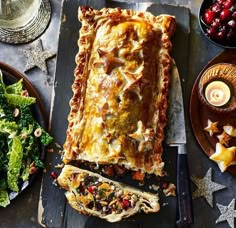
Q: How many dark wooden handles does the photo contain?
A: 1